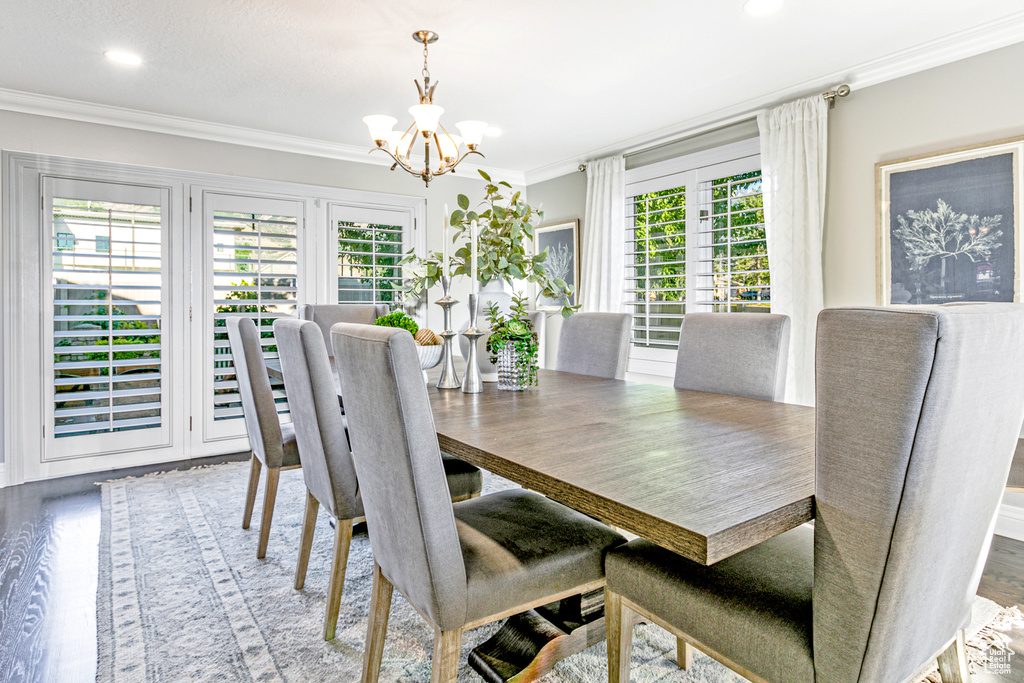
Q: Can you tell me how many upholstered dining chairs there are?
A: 8